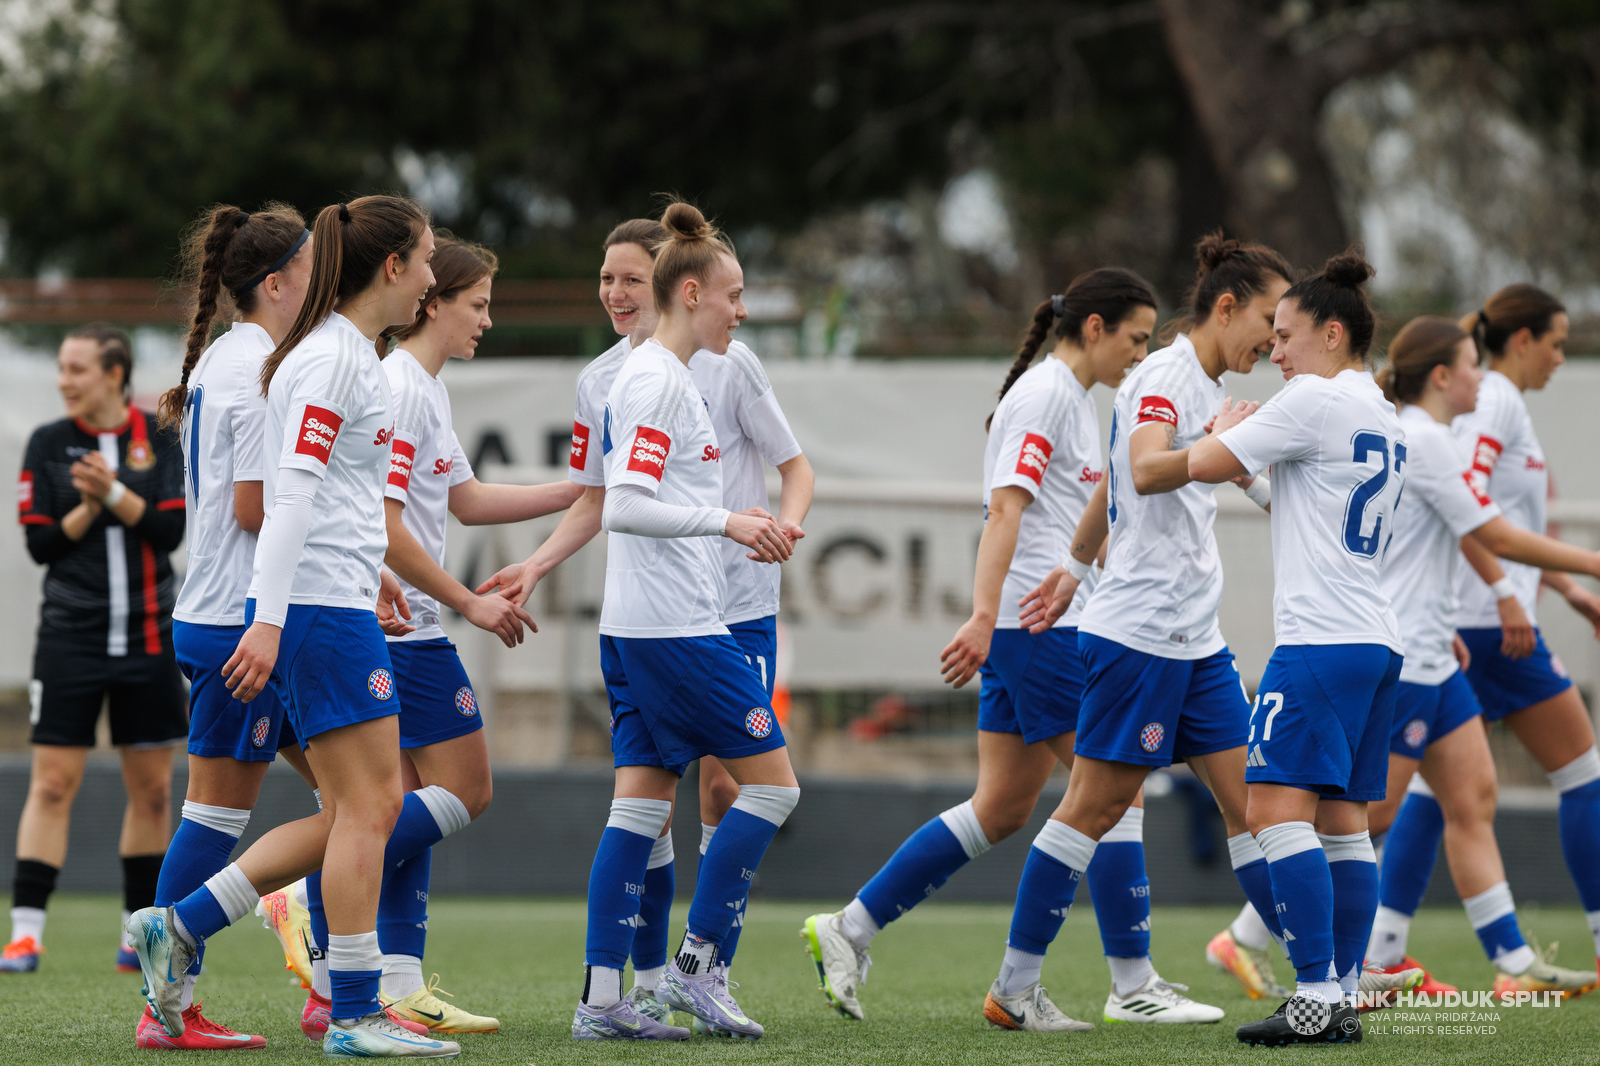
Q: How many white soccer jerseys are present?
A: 10